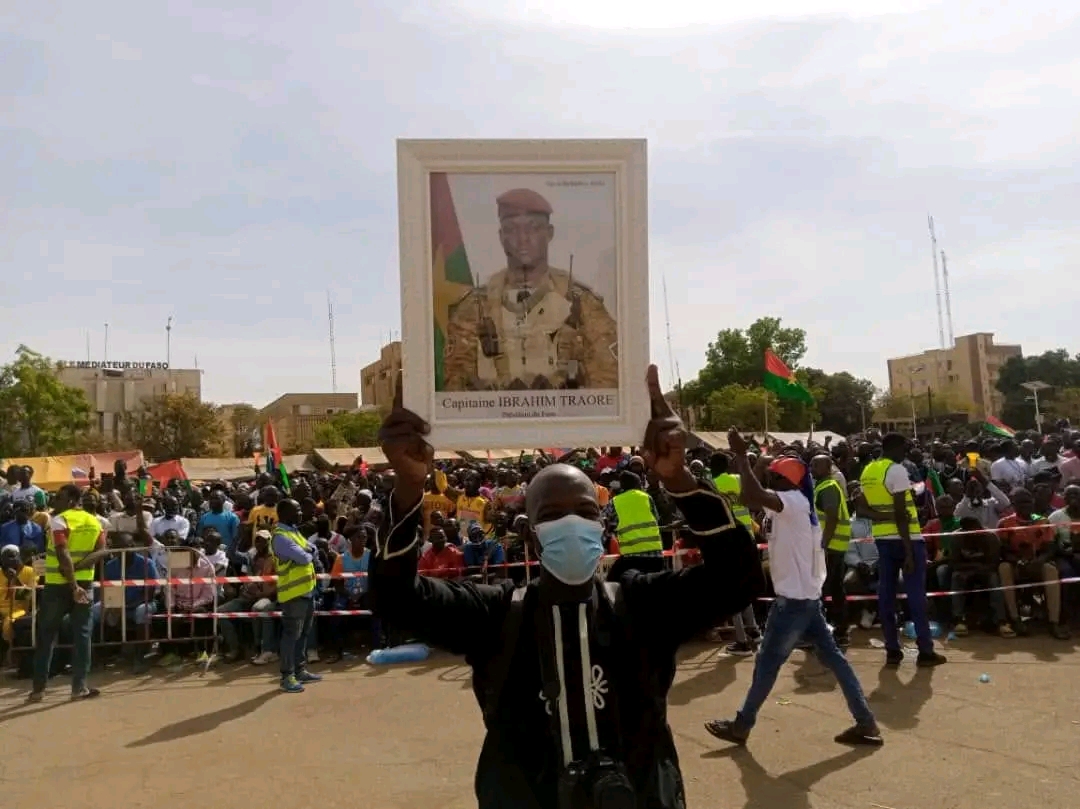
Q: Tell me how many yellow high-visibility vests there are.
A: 6